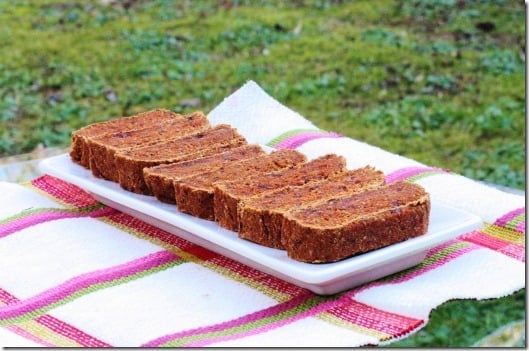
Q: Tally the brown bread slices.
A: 8